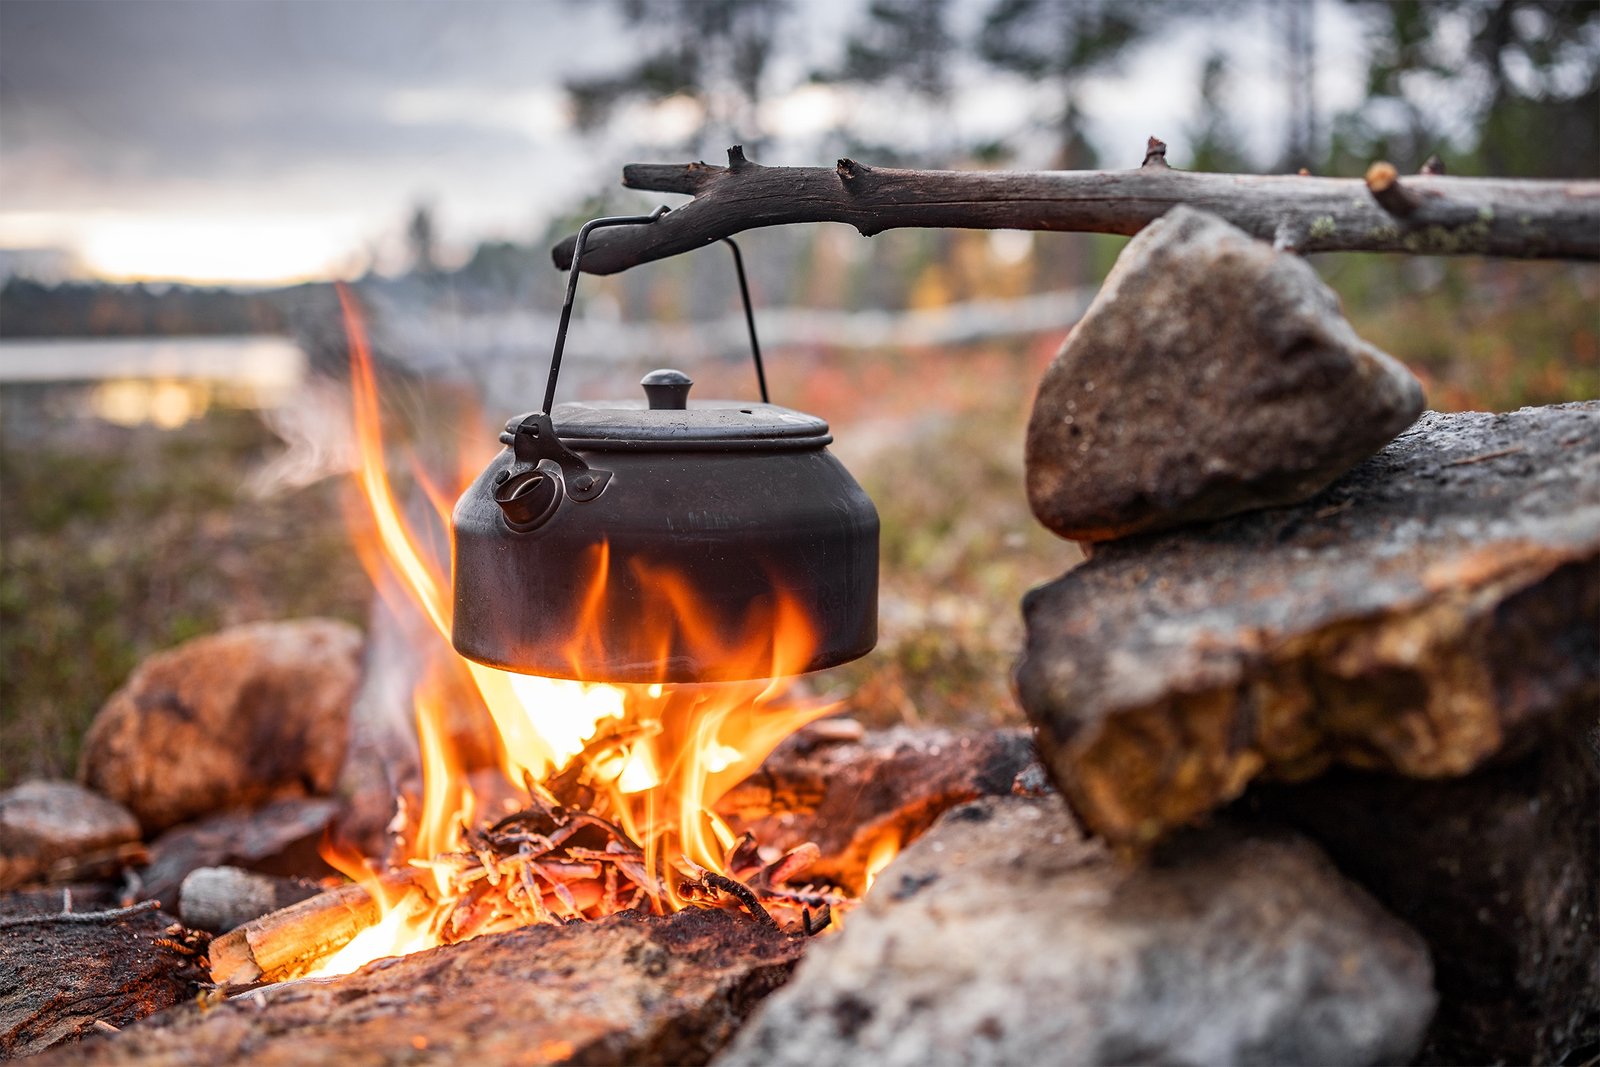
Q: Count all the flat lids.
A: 1